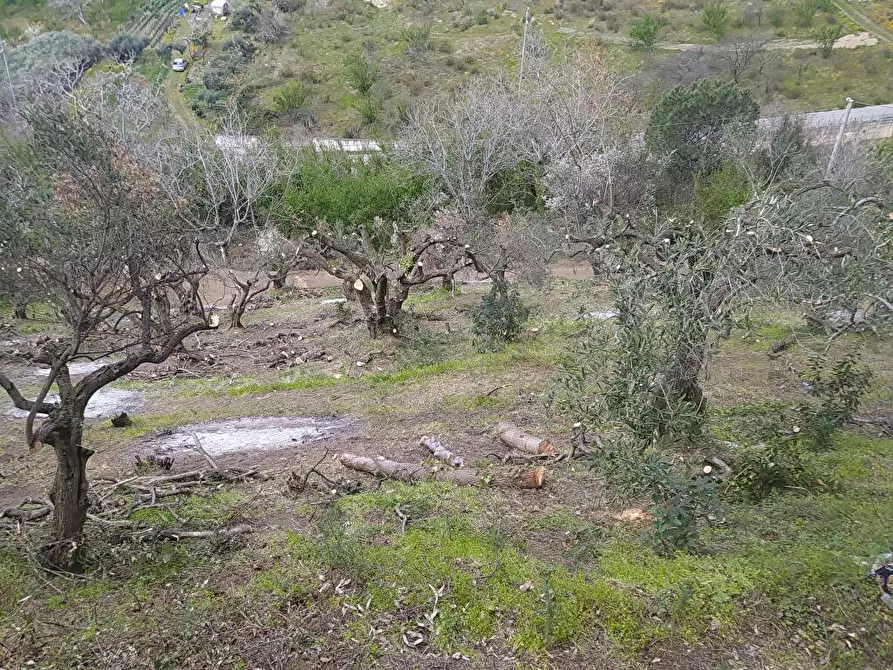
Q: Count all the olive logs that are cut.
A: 3